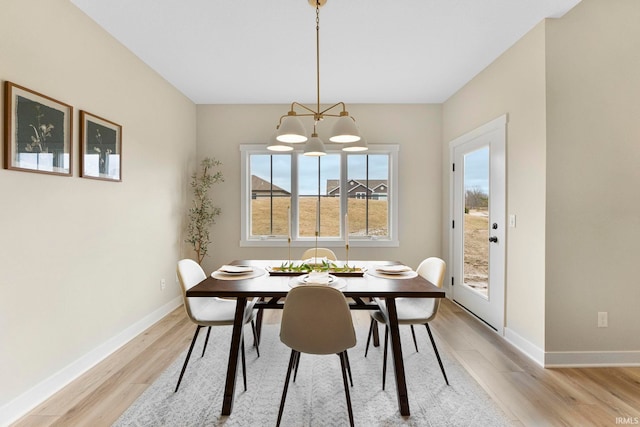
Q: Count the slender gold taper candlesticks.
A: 3